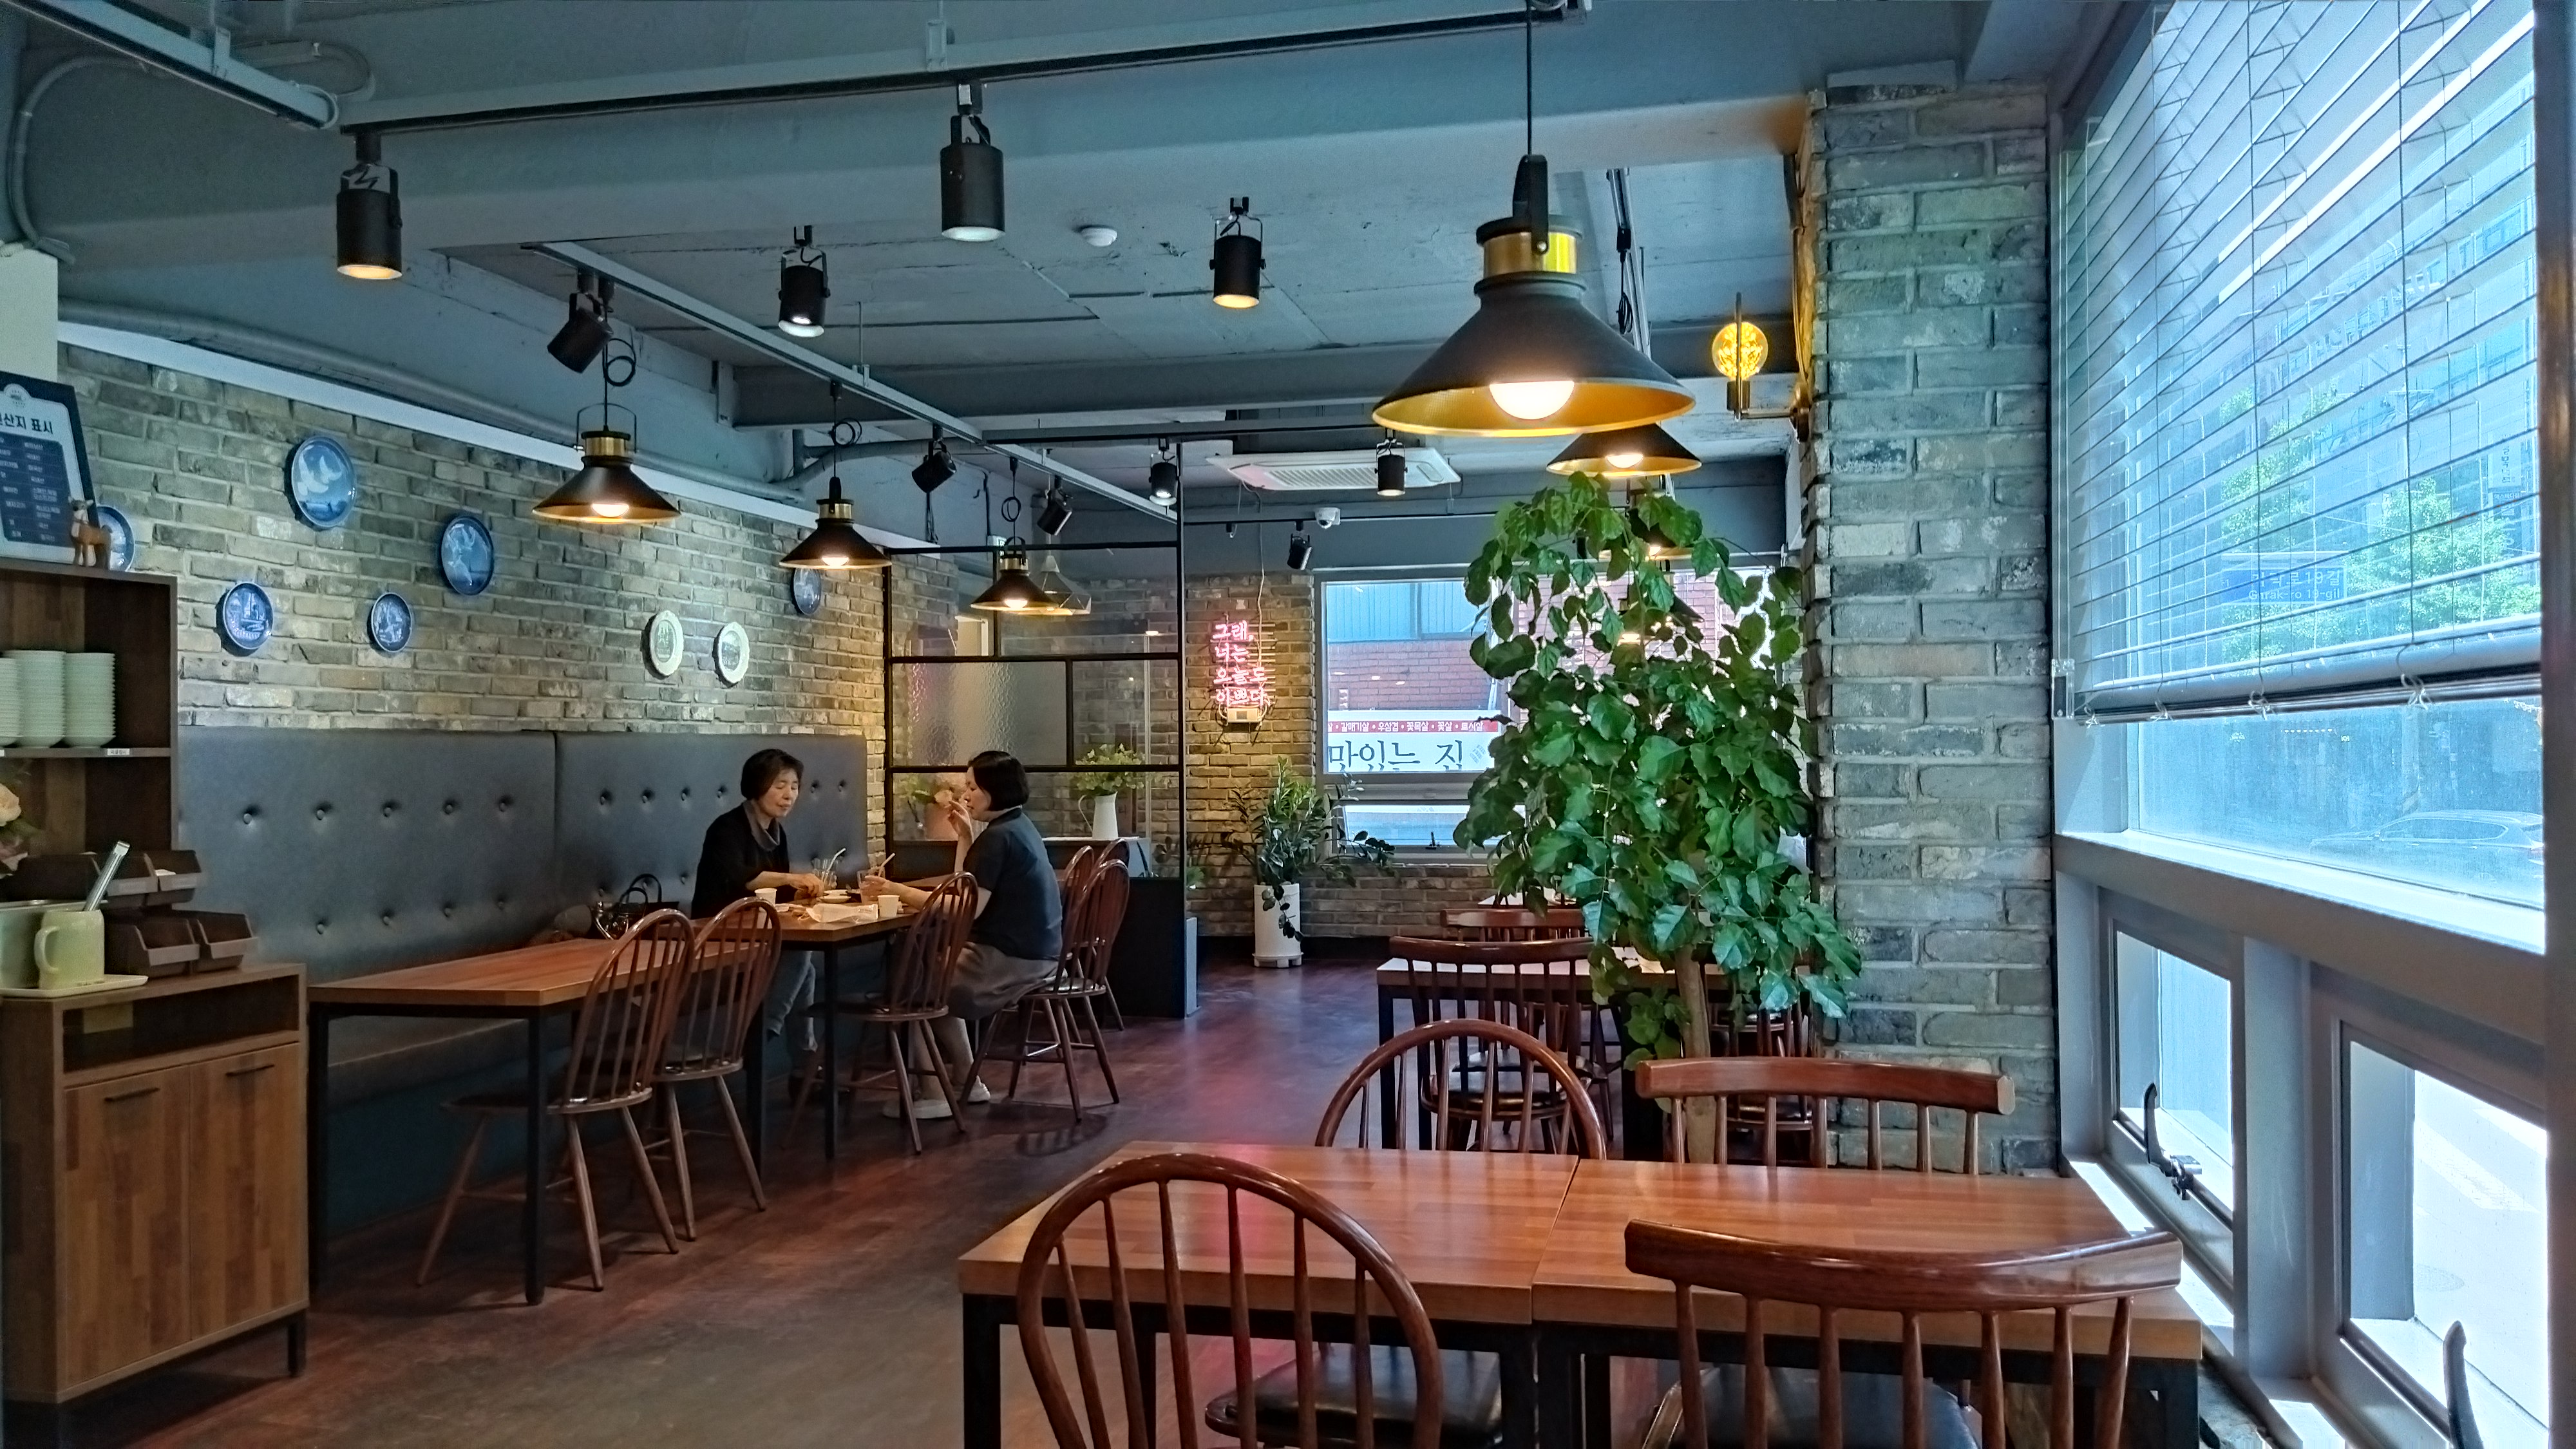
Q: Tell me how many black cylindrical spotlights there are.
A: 10